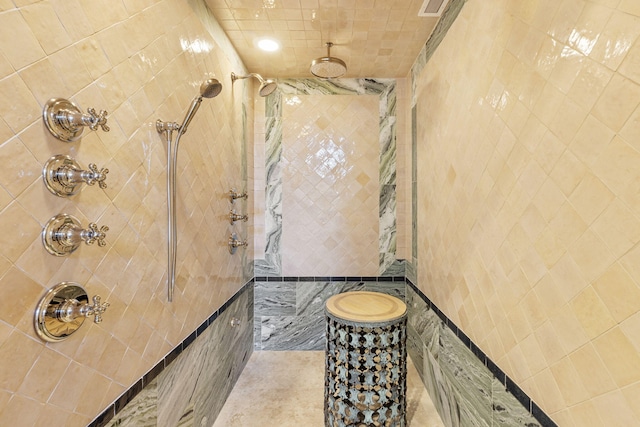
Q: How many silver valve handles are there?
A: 7